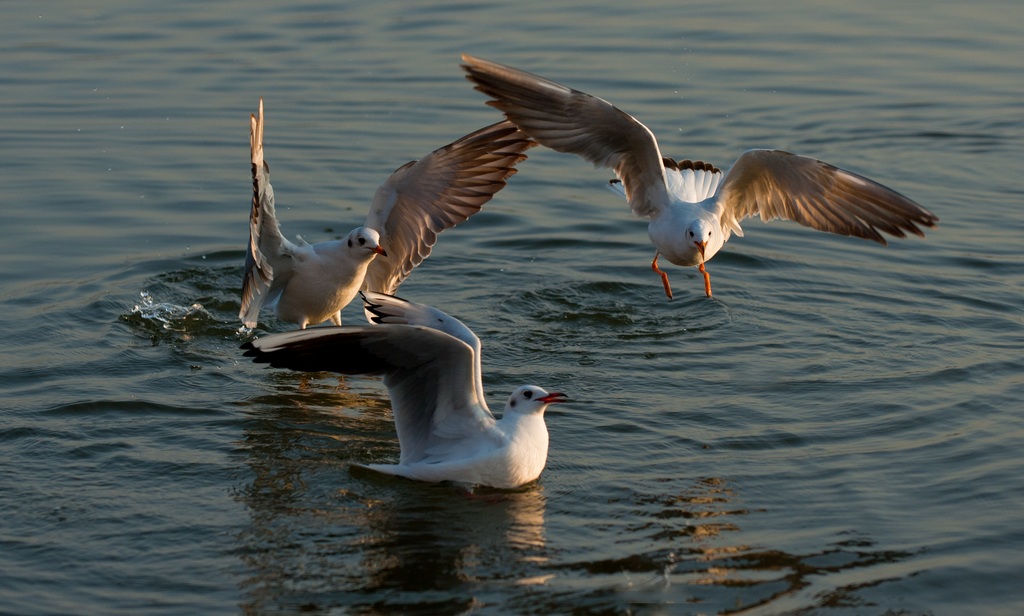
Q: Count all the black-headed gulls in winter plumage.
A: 3